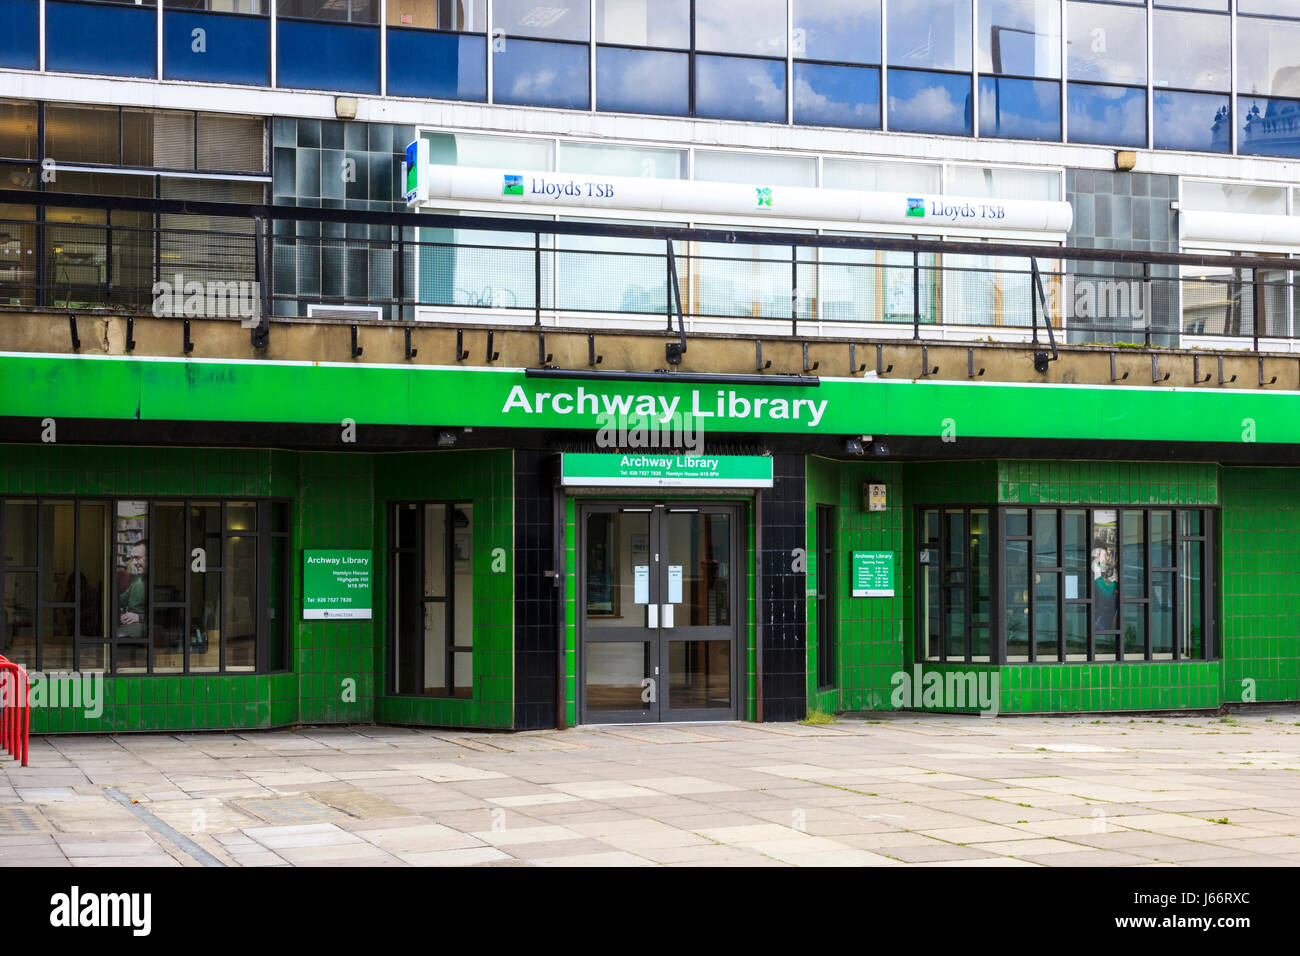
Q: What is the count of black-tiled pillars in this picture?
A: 2